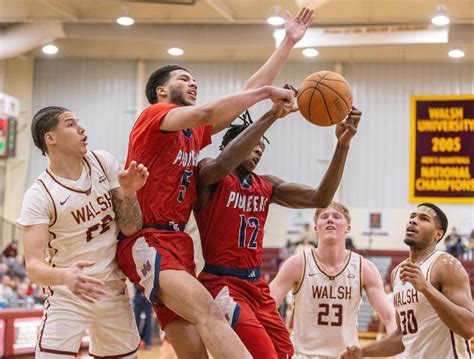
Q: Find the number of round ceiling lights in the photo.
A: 7